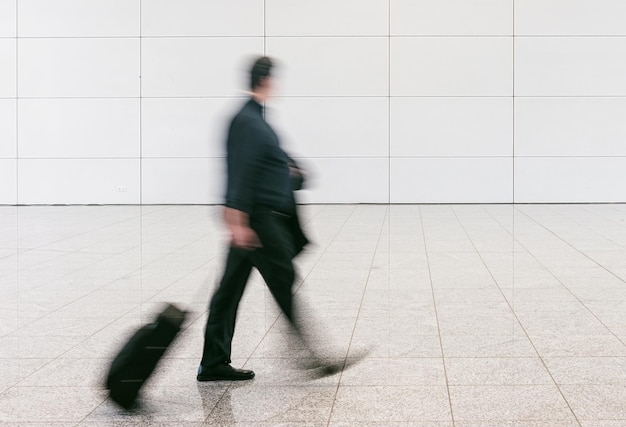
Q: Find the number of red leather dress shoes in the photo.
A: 0